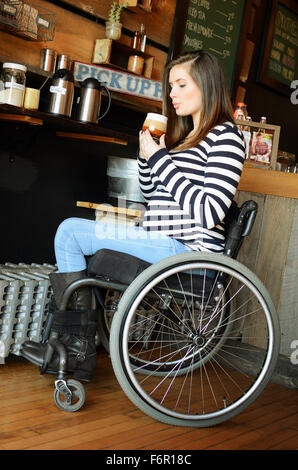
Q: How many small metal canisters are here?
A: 2